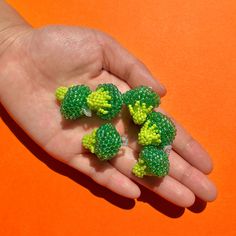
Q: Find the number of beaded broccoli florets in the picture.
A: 6